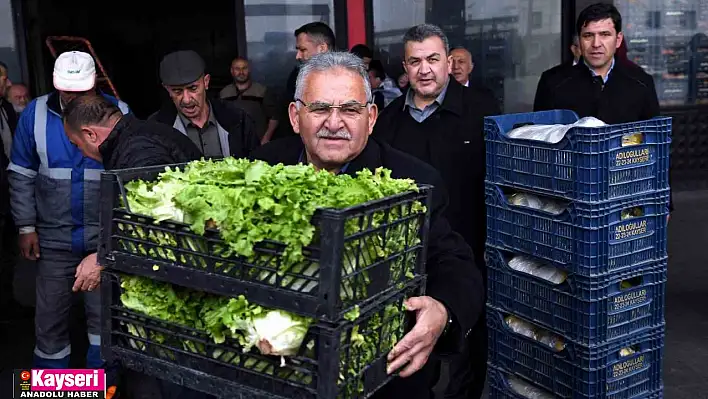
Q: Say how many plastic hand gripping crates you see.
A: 7